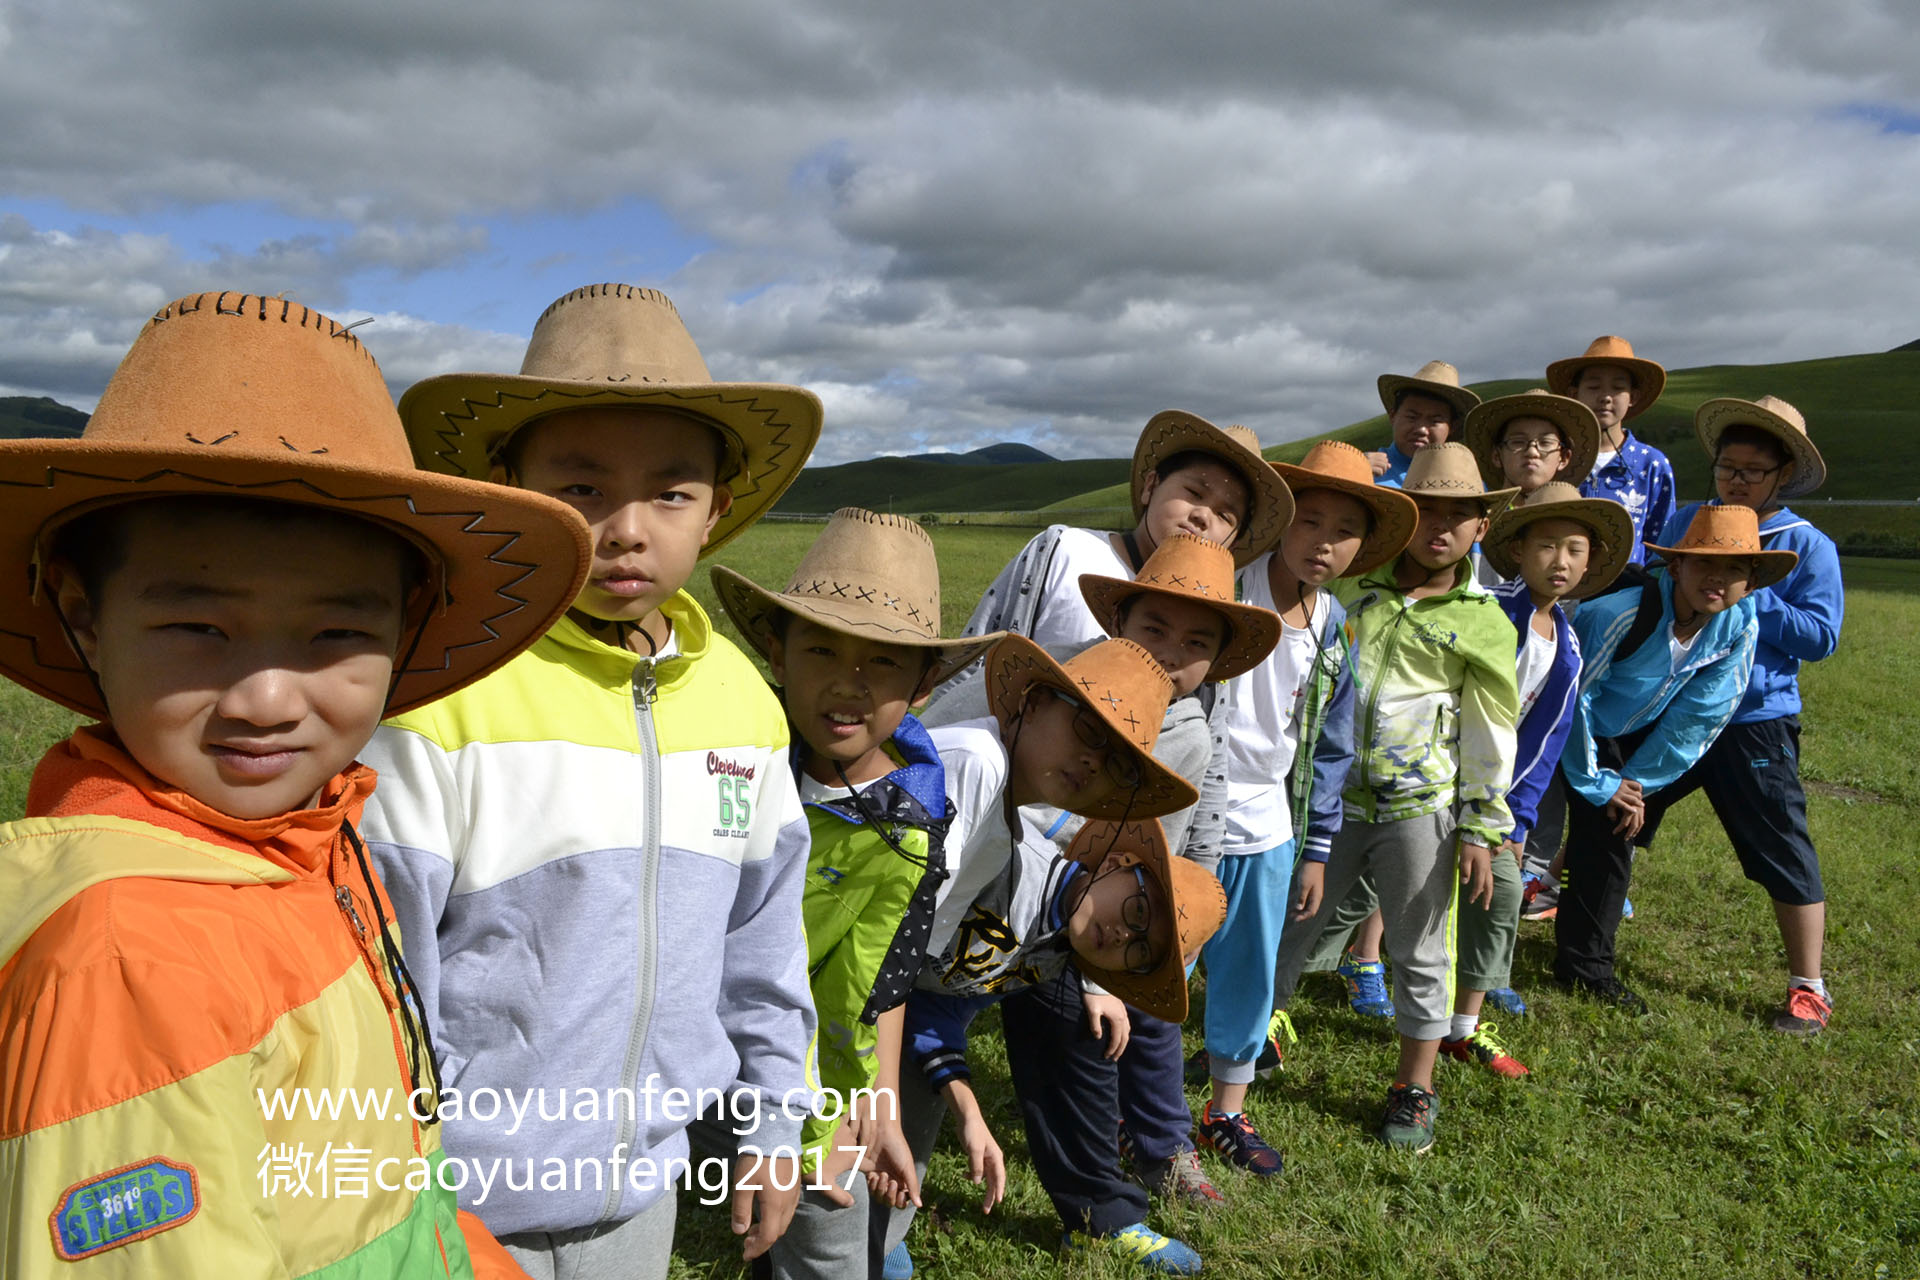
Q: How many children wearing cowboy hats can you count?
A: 15